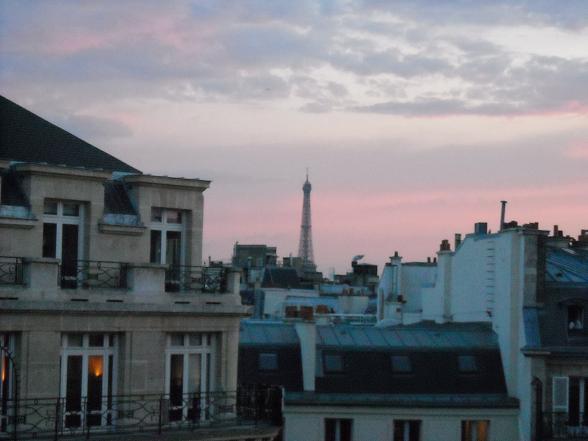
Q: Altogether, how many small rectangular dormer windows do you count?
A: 4